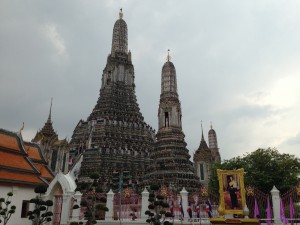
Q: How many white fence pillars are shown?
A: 5